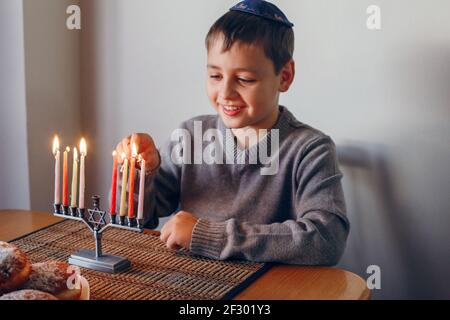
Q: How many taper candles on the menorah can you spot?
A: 8